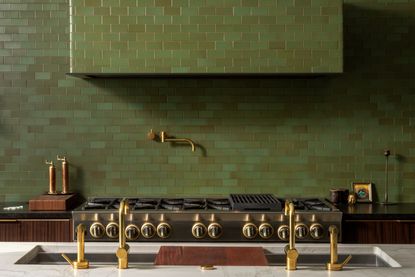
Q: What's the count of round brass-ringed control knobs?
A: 12